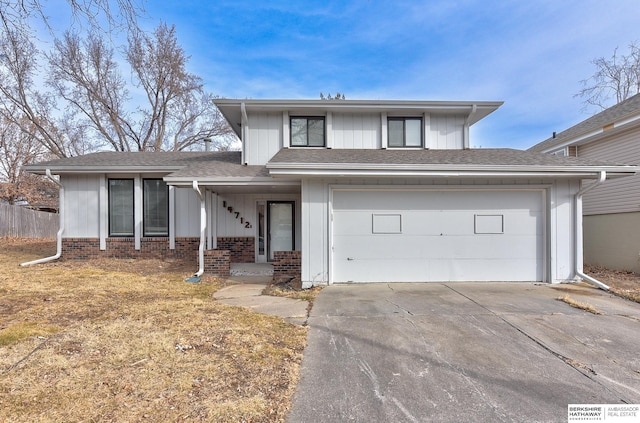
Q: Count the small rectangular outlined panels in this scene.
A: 2